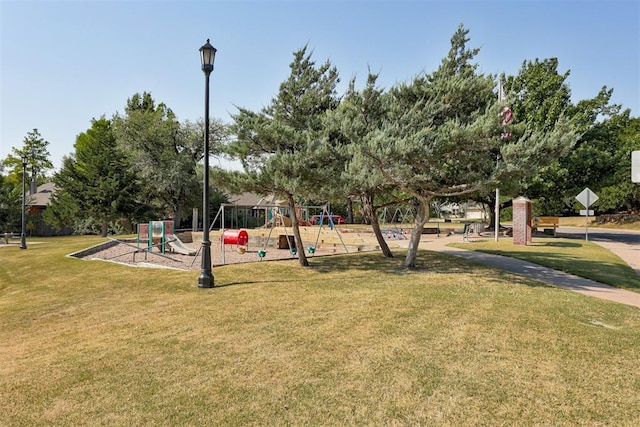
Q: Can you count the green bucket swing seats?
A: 2